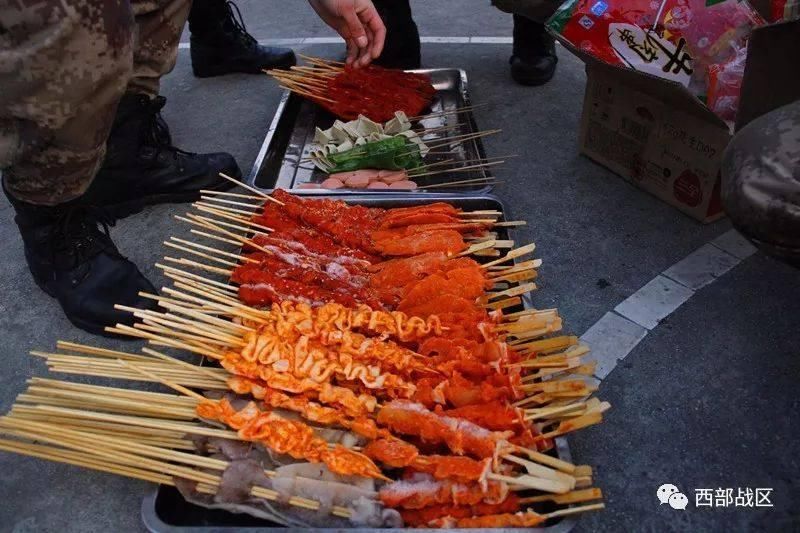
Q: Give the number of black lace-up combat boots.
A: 5